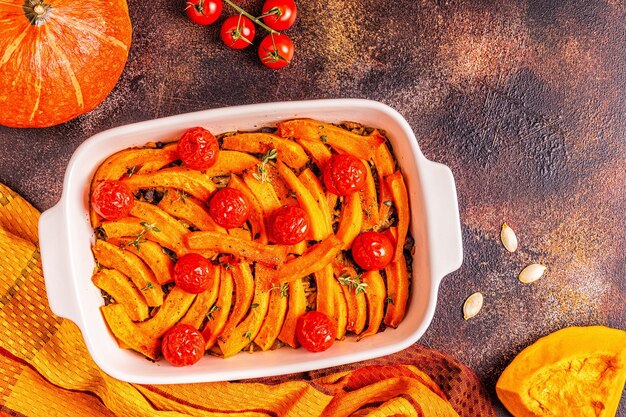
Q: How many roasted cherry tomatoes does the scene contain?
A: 9